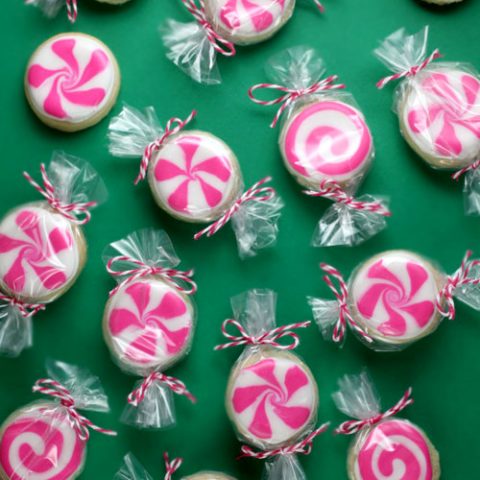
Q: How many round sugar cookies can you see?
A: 14